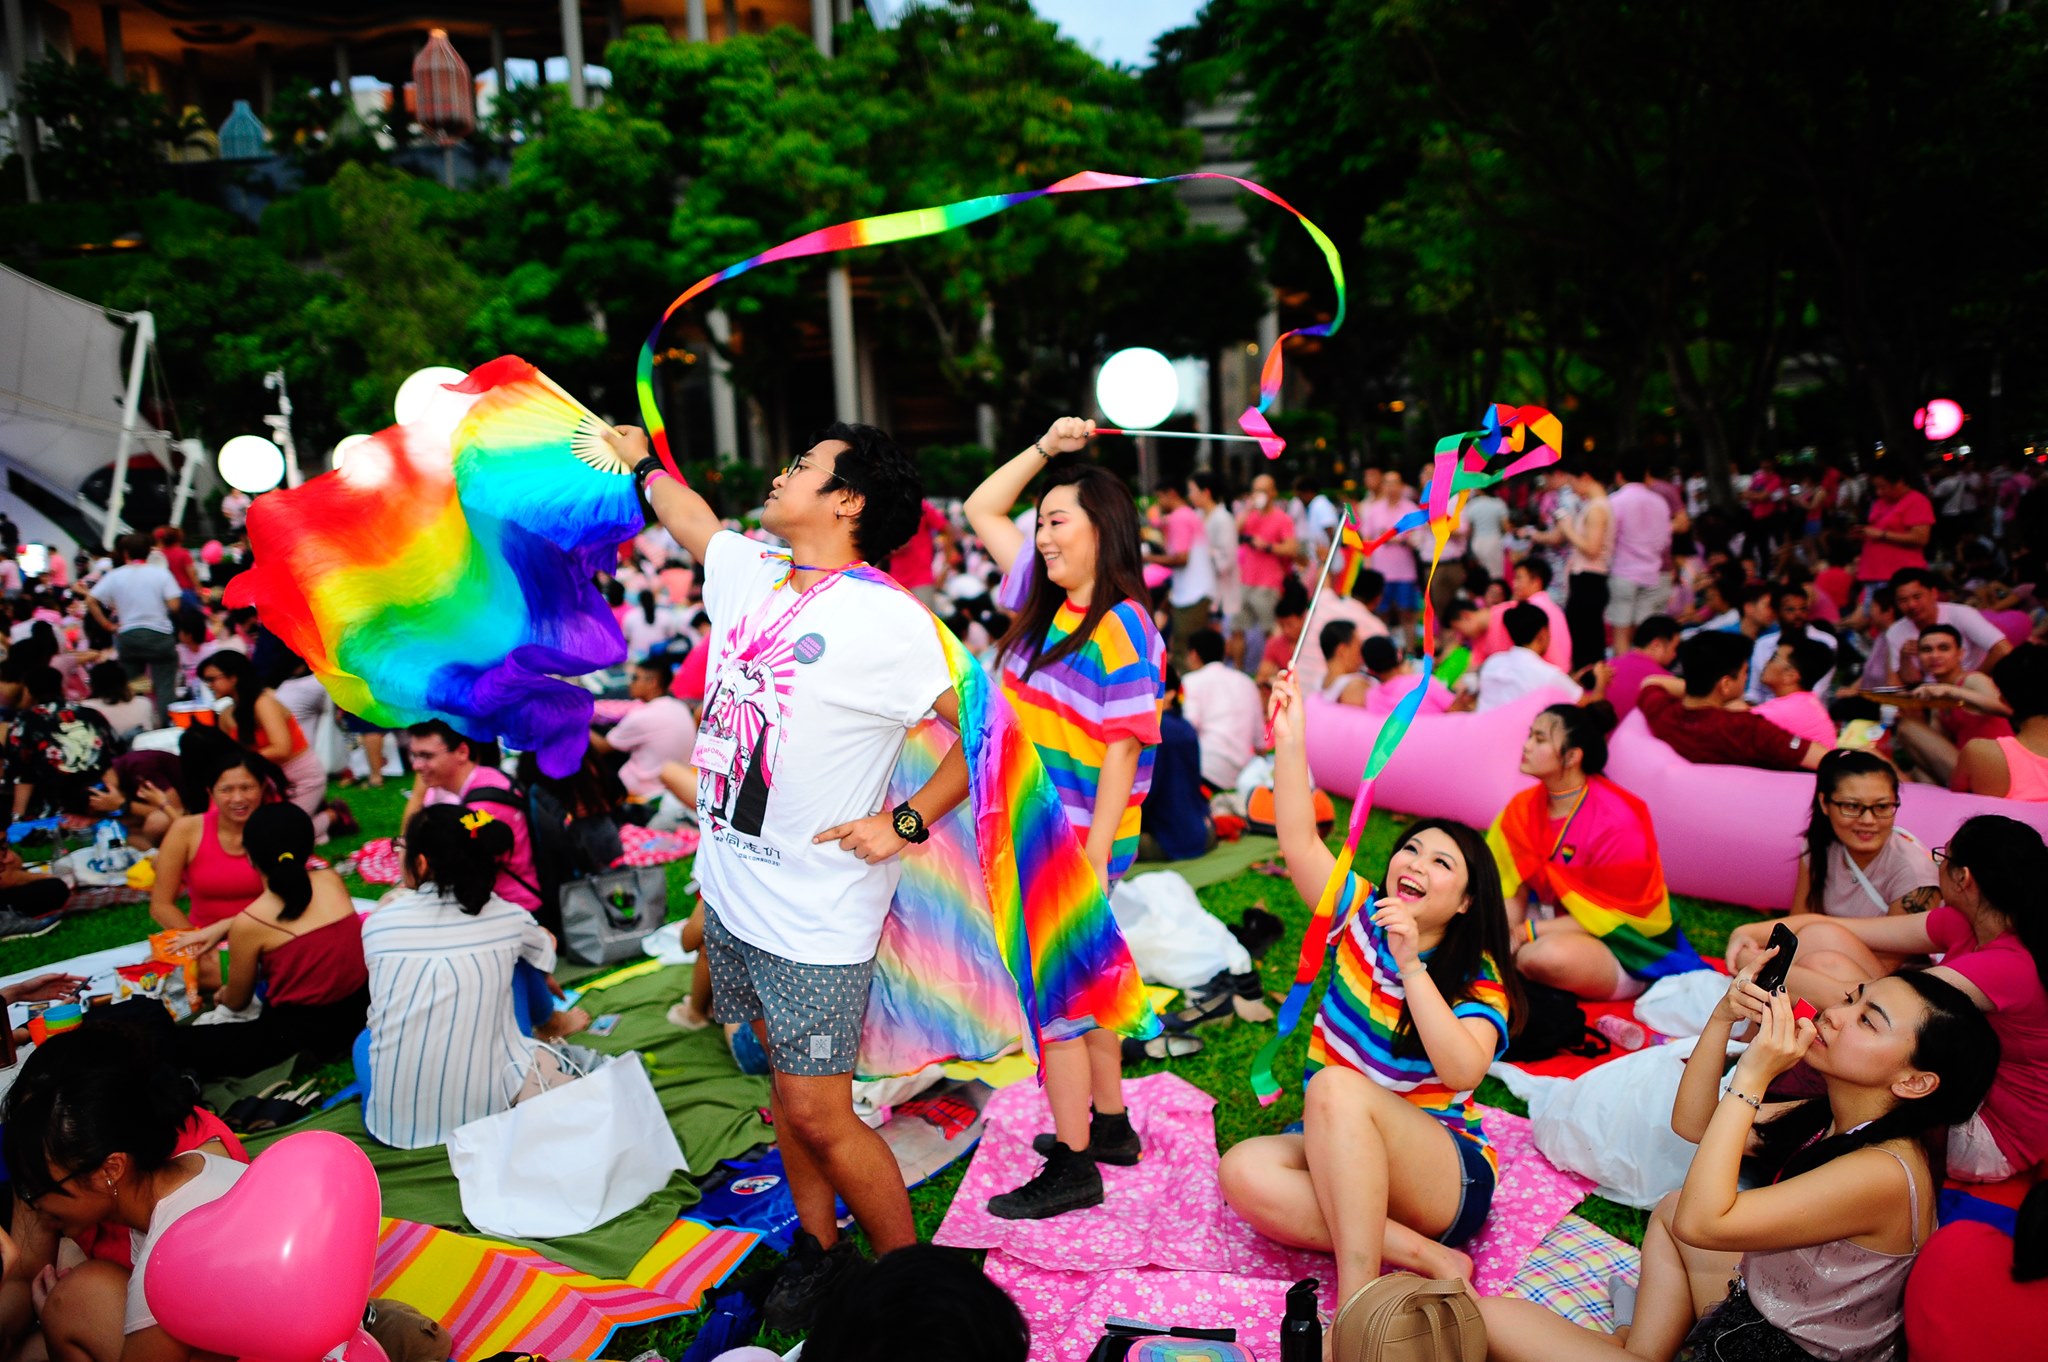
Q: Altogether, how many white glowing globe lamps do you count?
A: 4